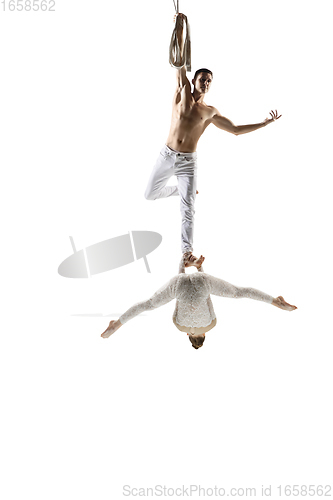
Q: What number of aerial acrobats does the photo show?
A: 2